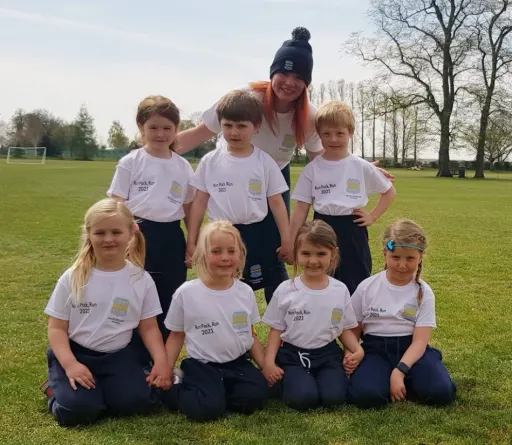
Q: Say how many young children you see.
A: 7